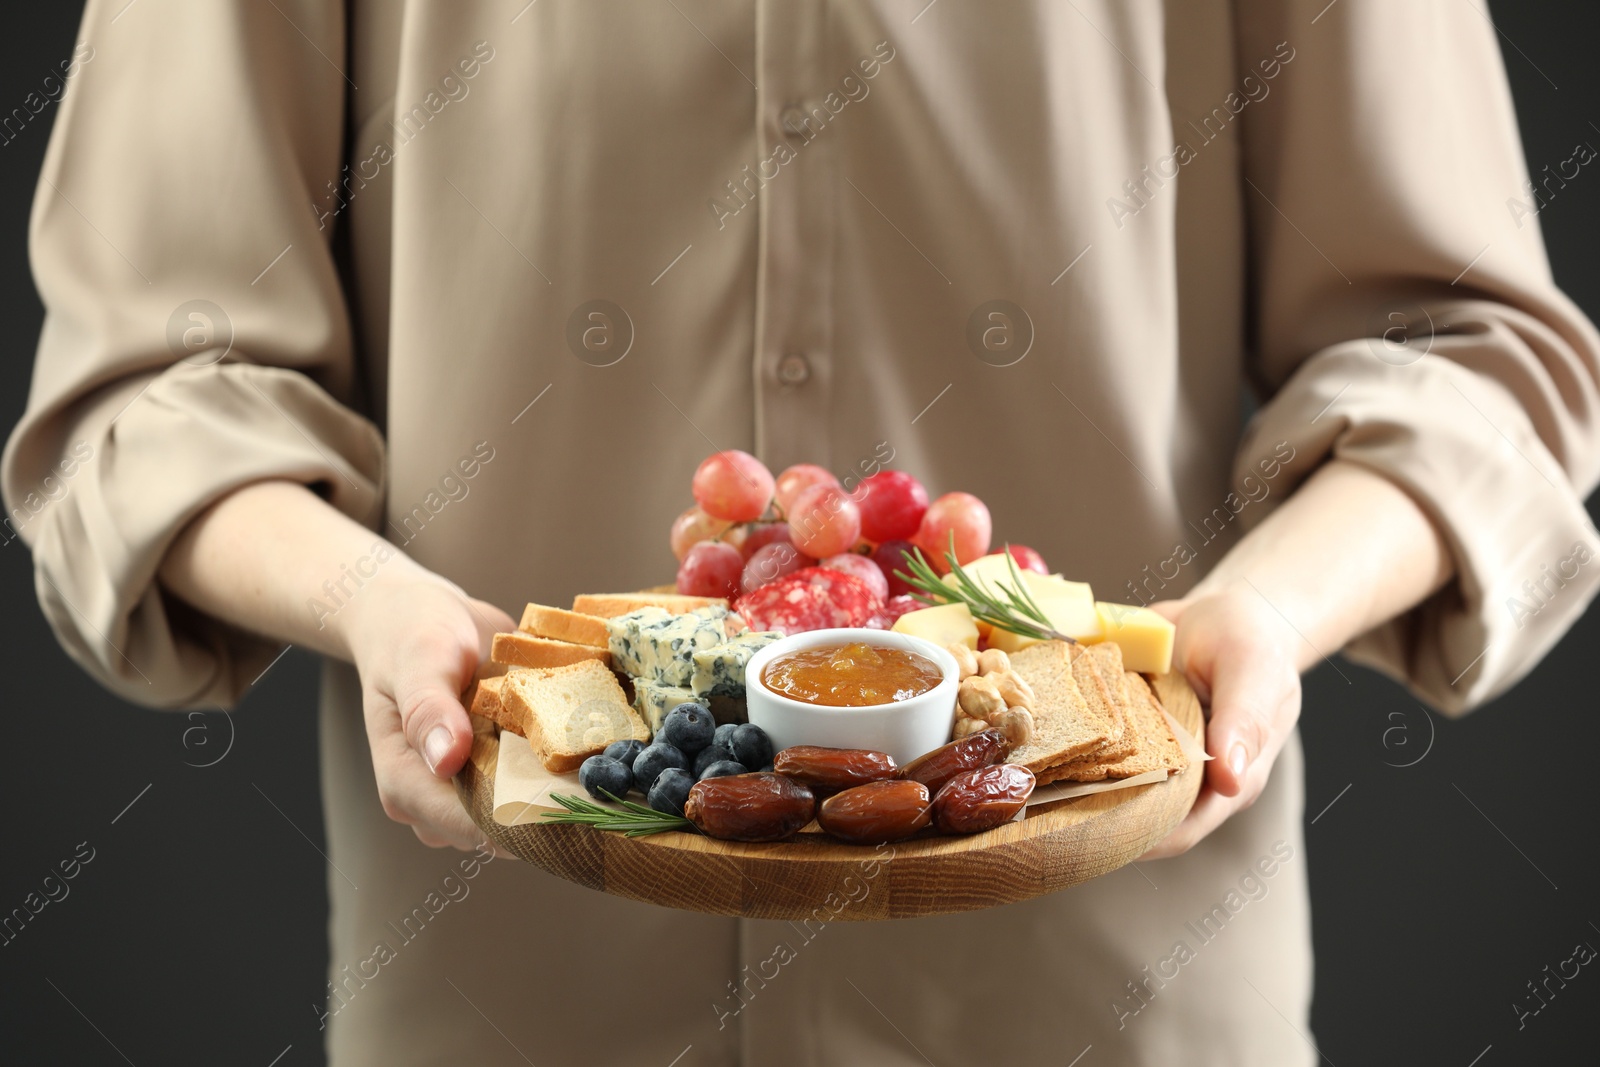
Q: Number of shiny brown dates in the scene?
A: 5